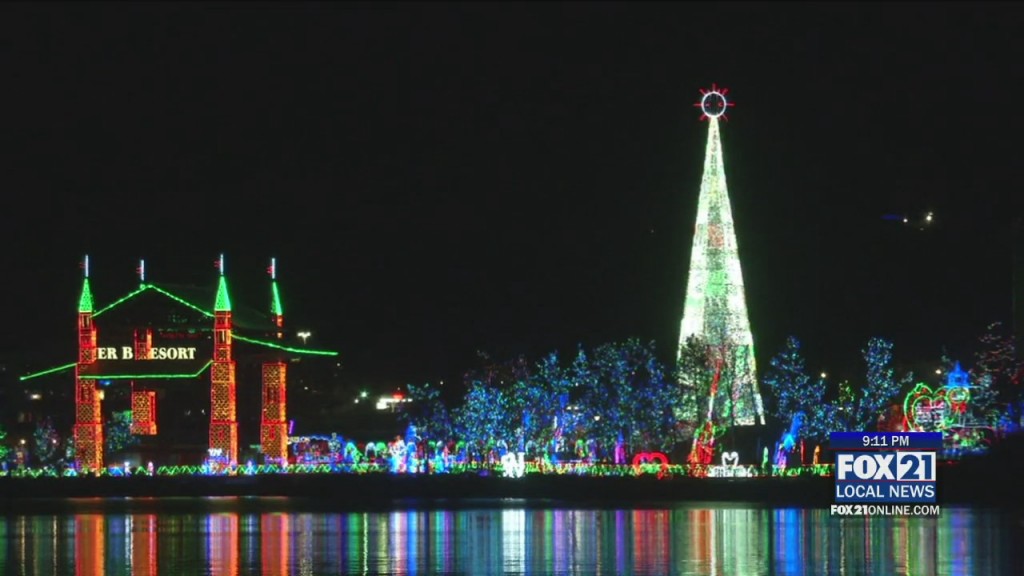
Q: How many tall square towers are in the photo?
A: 4